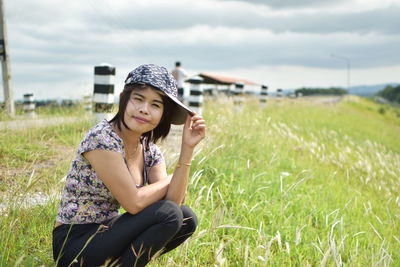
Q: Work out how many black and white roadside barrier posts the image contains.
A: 6